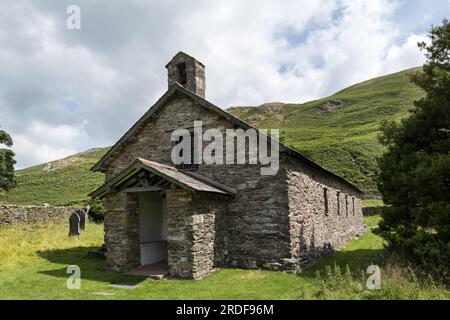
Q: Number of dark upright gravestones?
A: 2